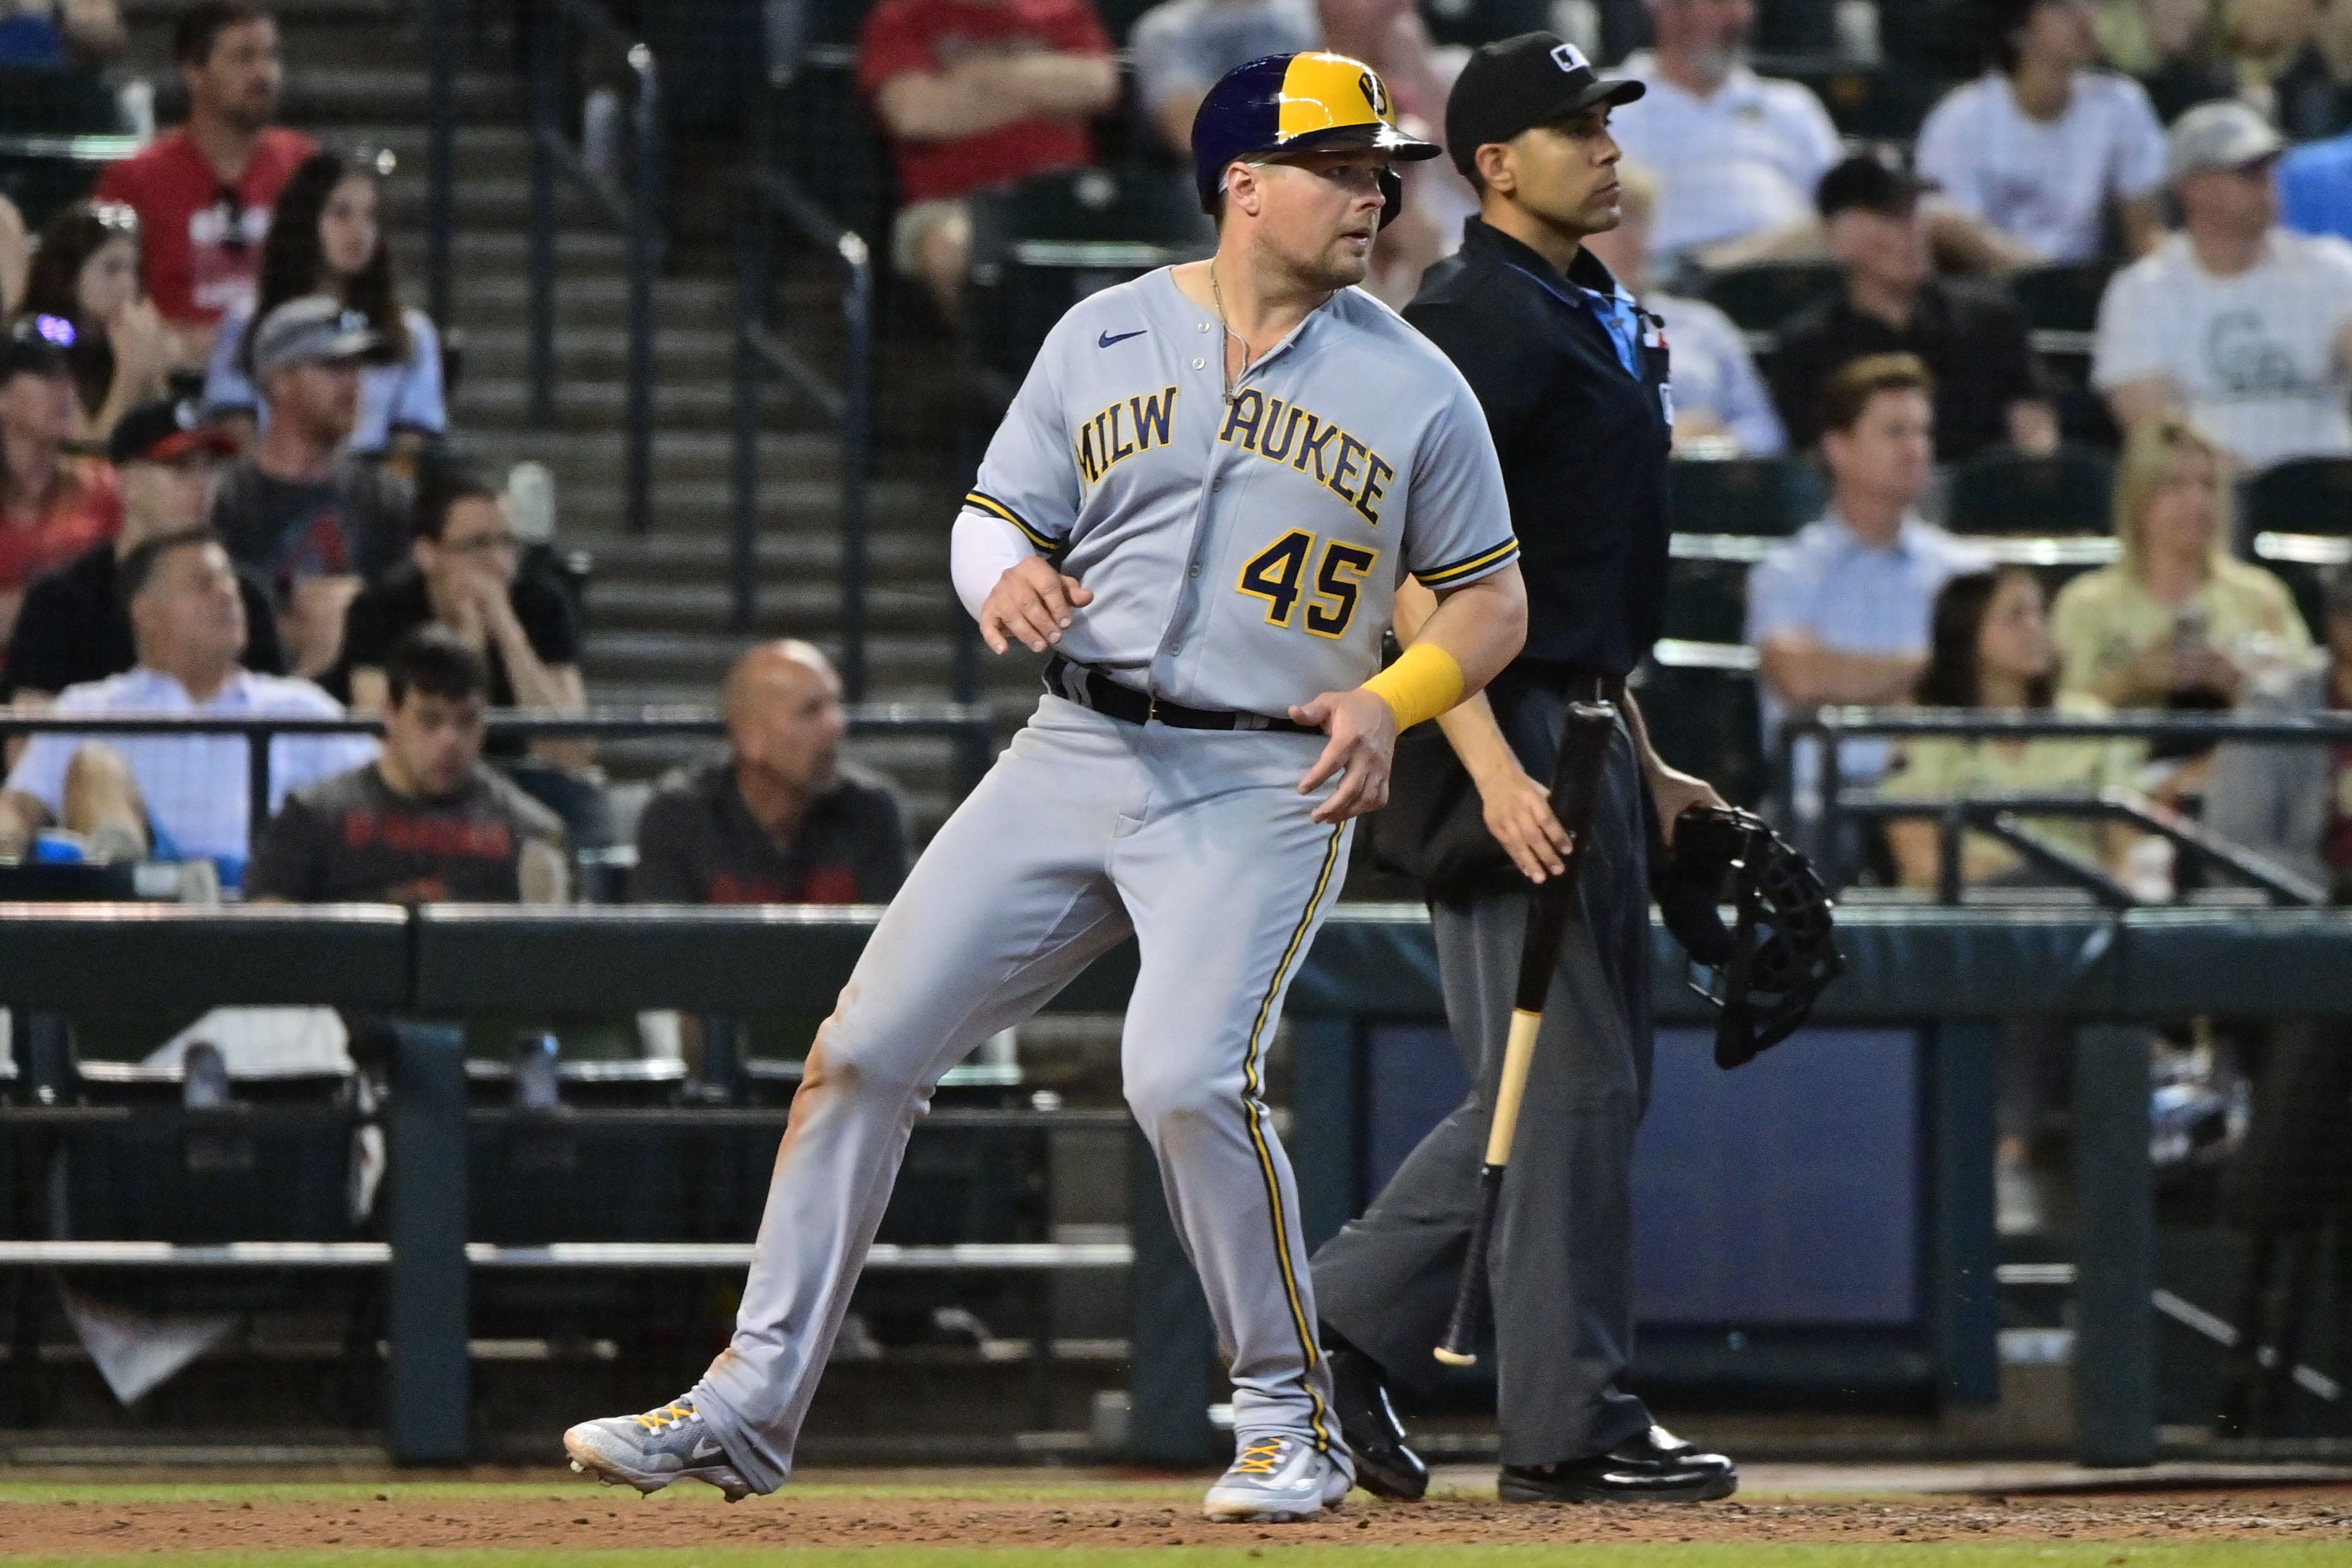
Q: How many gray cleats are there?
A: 2